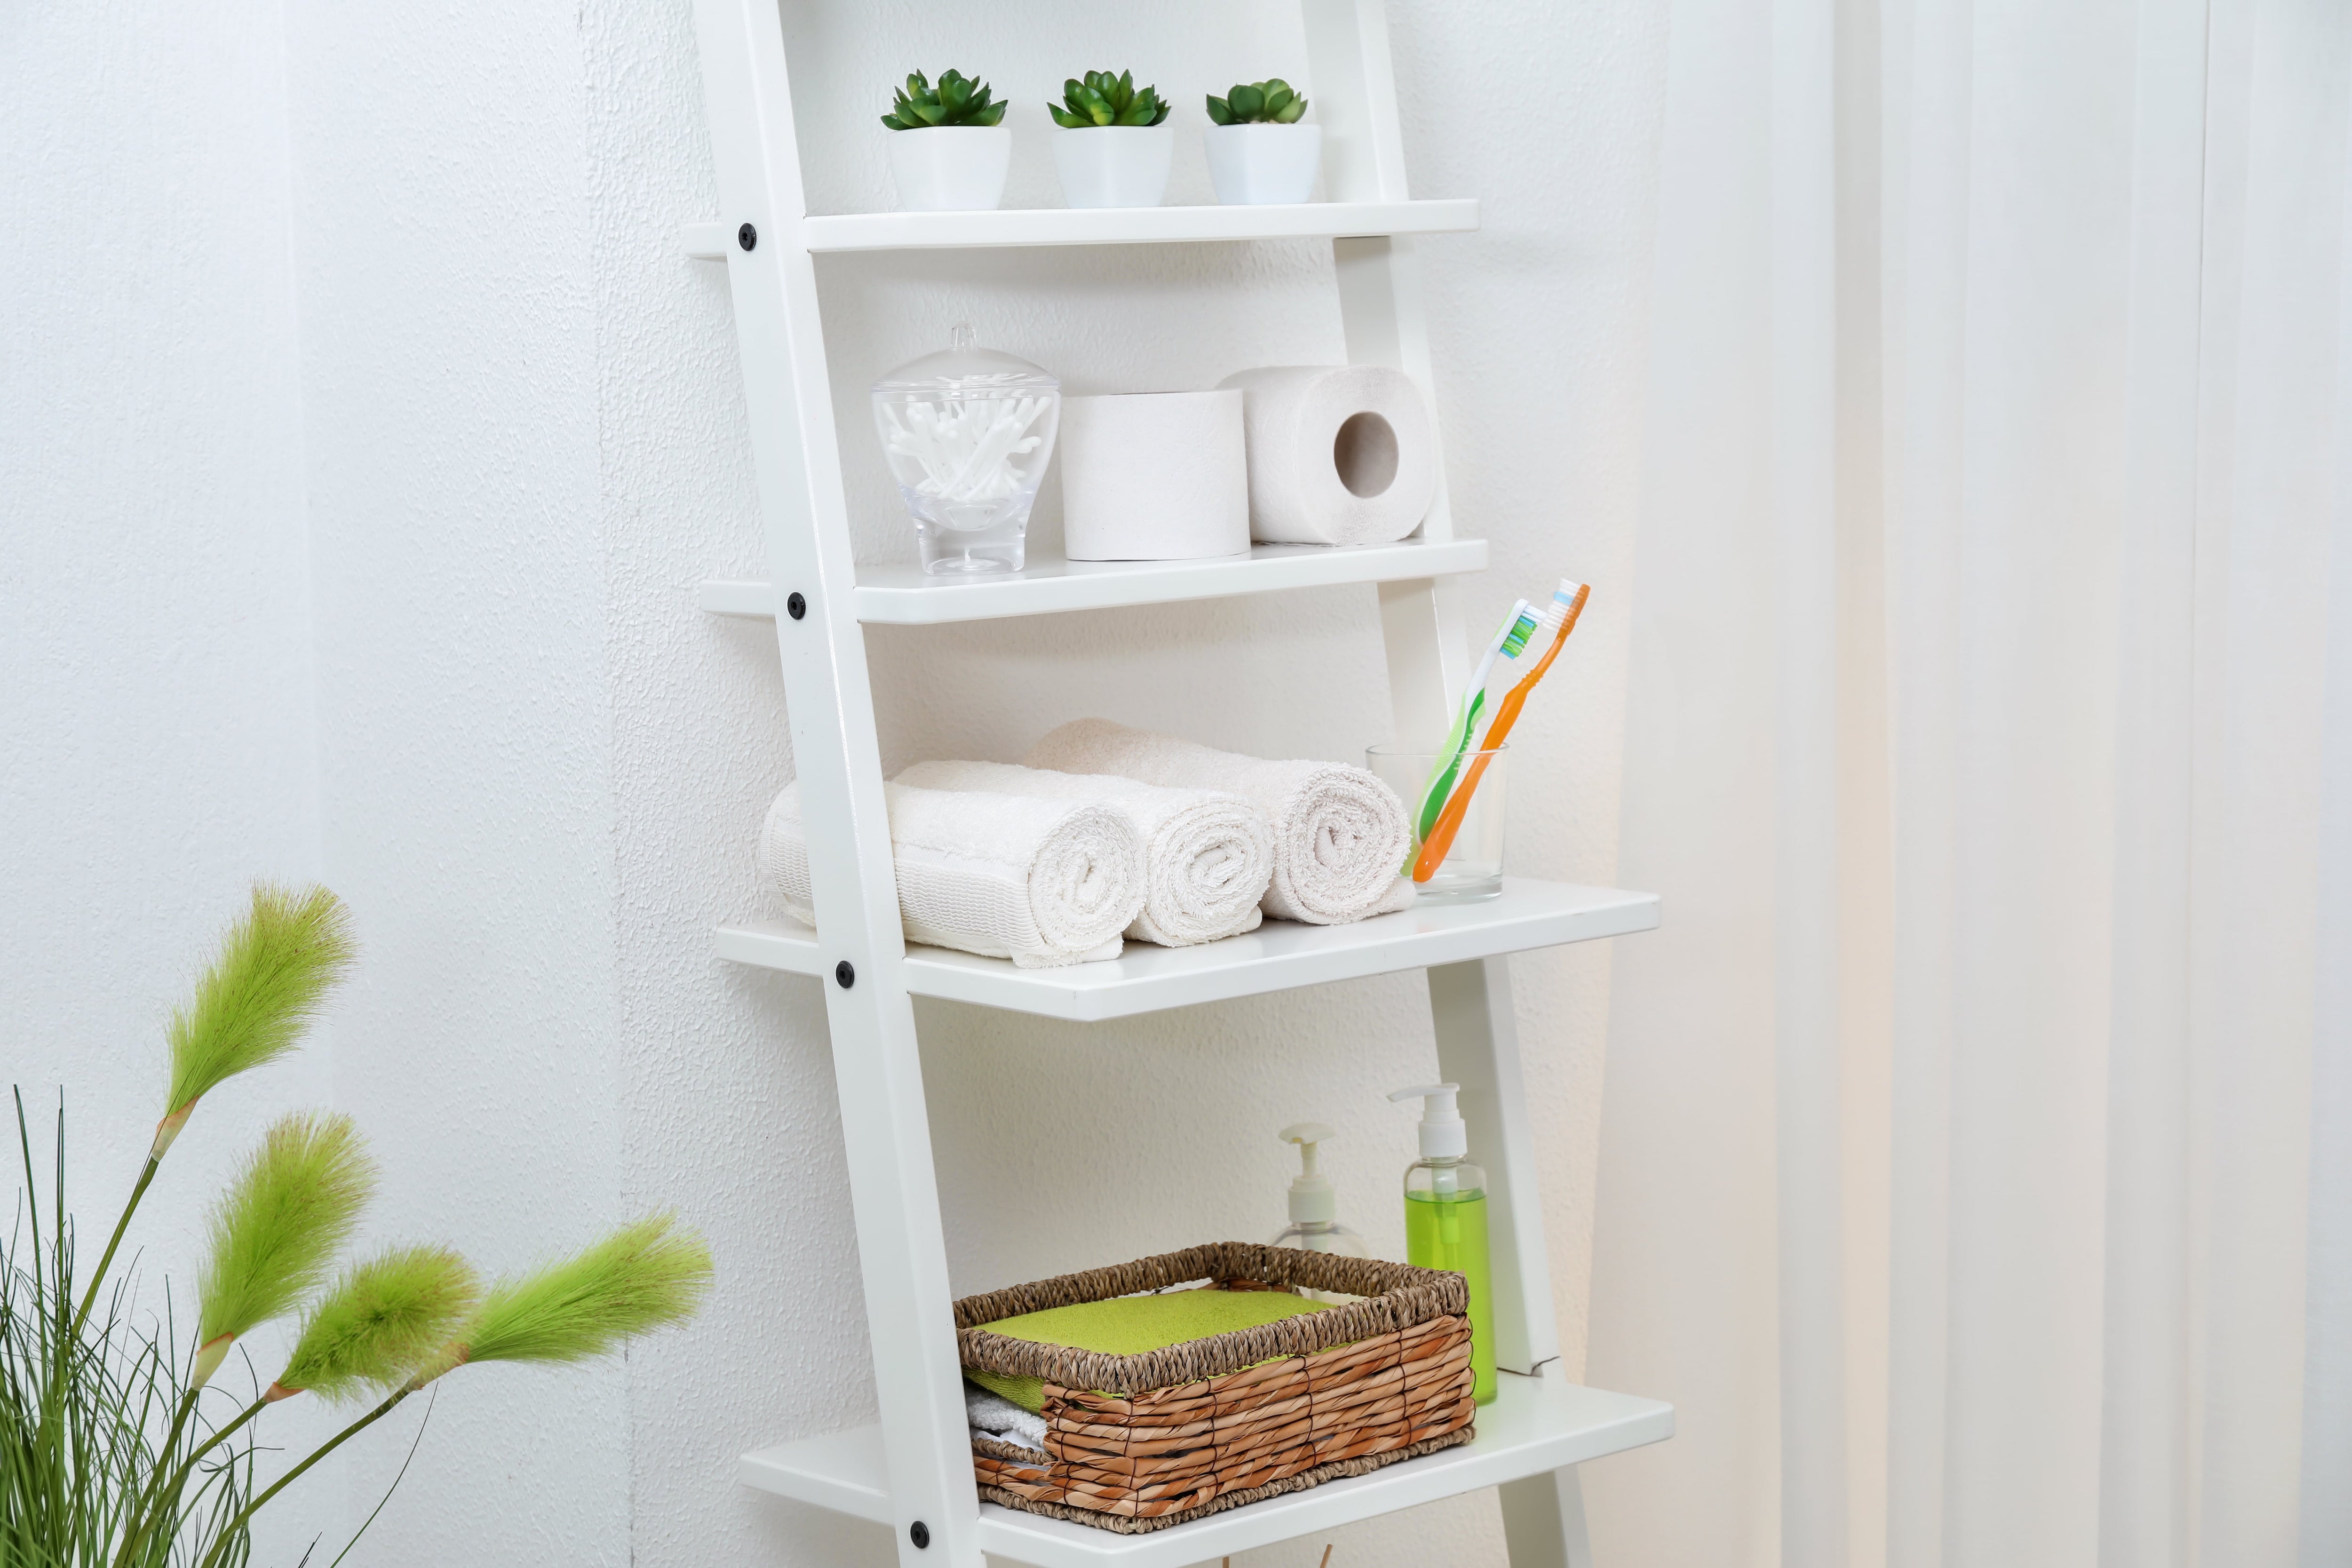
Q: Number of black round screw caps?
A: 4